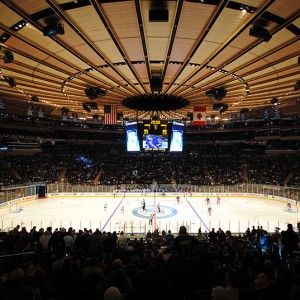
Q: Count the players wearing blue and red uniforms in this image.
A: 5